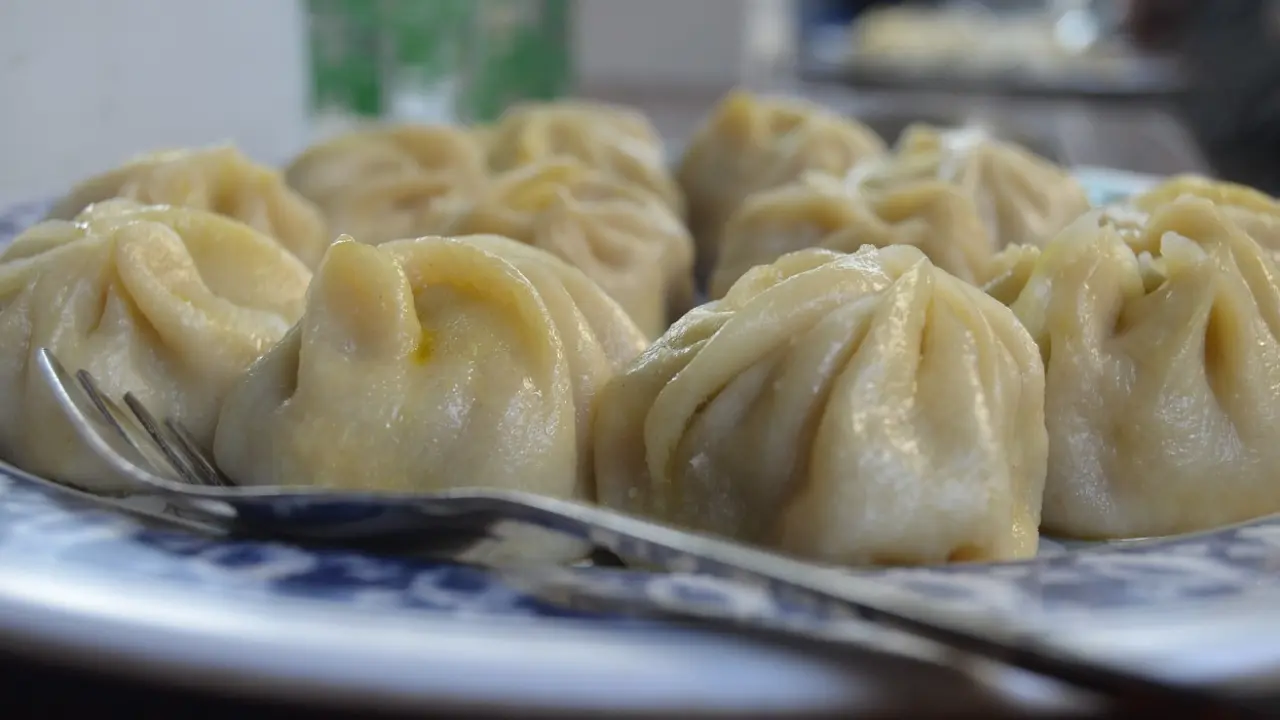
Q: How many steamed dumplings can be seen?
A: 12